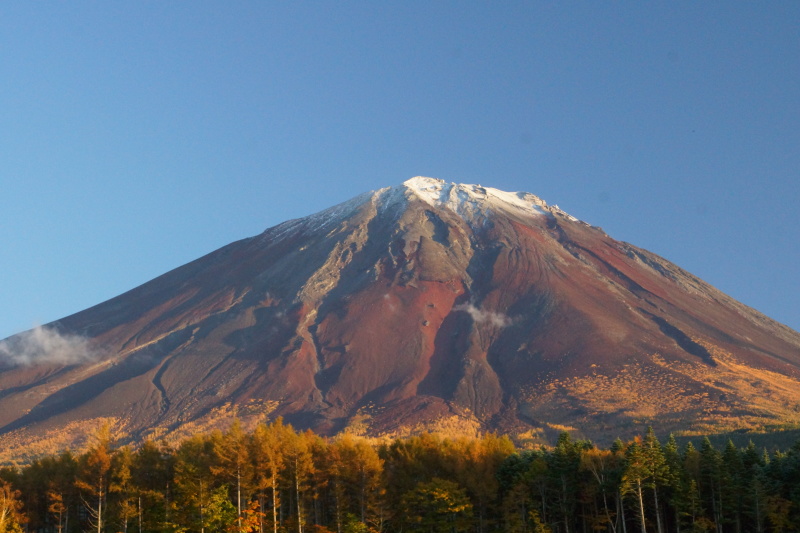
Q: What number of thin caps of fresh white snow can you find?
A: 1